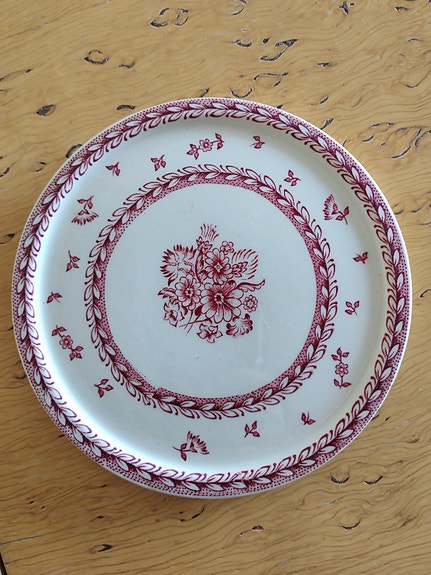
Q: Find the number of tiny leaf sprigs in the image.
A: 11